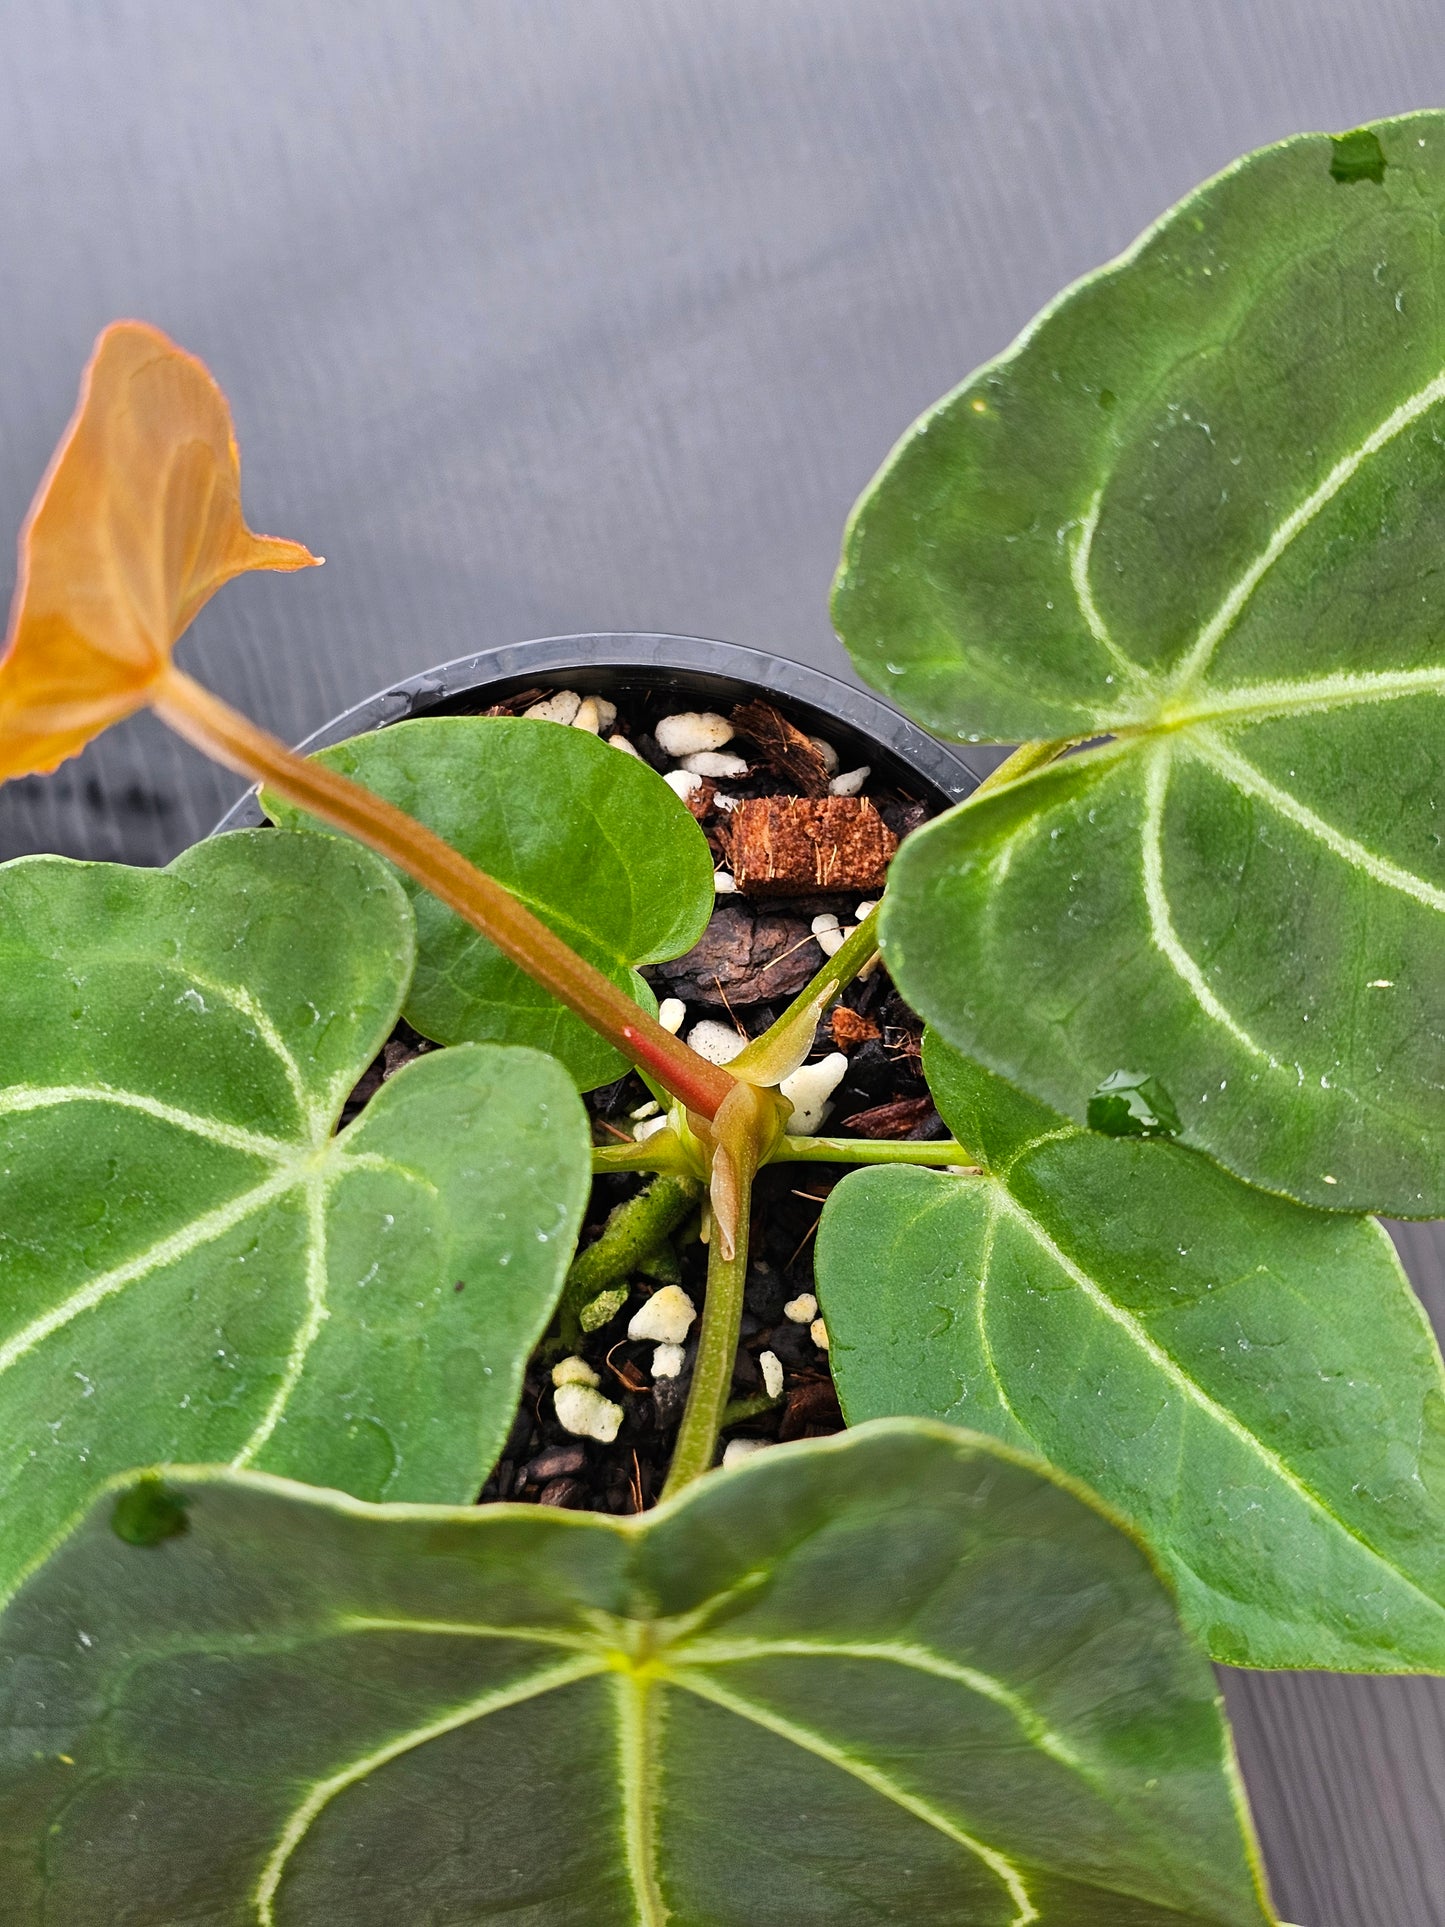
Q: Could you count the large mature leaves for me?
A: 4